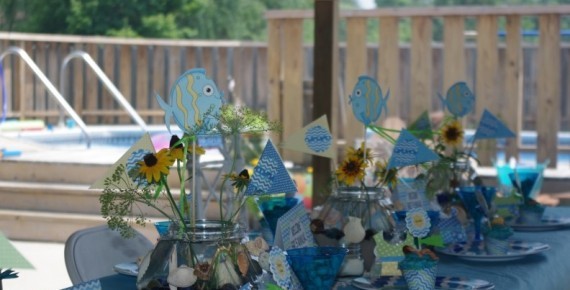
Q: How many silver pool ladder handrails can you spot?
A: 2